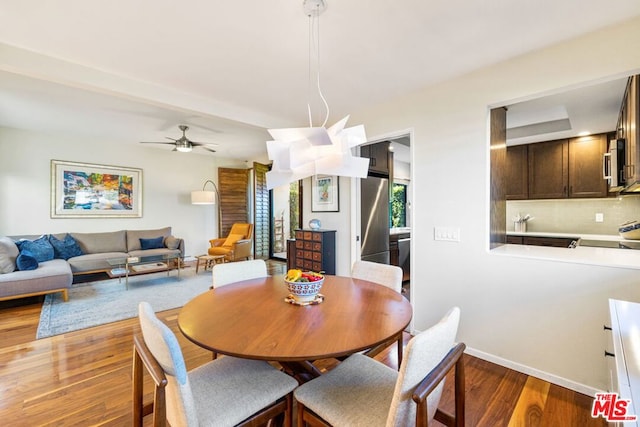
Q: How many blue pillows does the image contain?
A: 4